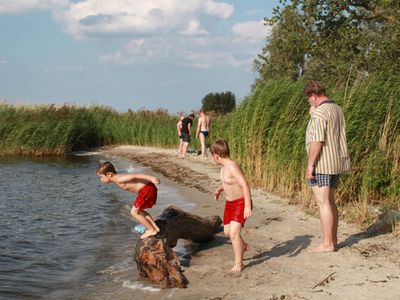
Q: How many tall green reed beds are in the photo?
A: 2